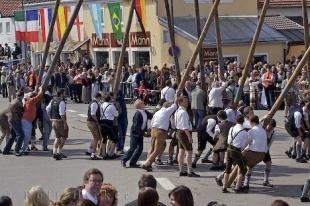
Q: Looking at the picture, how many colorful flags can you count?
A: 8